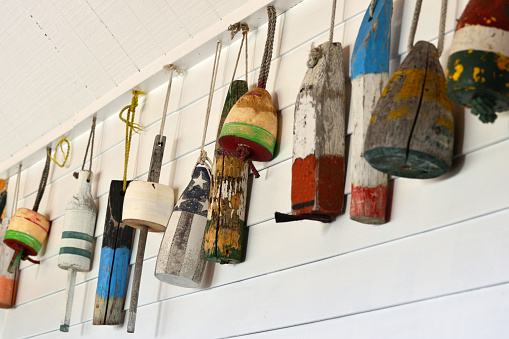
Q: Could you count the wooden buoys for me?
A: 12